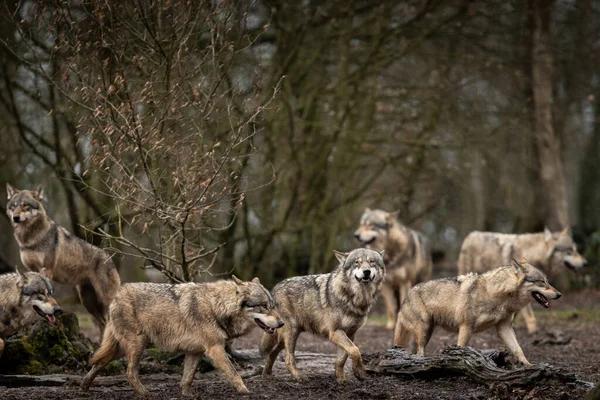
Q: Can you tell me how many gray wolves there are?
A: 7